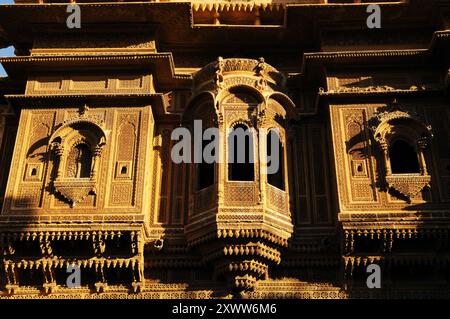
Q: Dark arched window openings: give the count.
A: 5